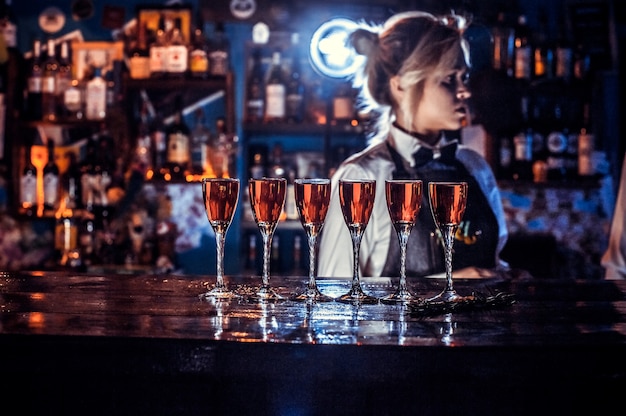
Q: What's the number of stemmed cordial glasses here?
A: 6